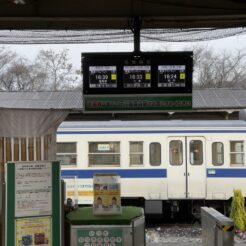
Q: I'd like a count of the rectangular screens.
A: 3